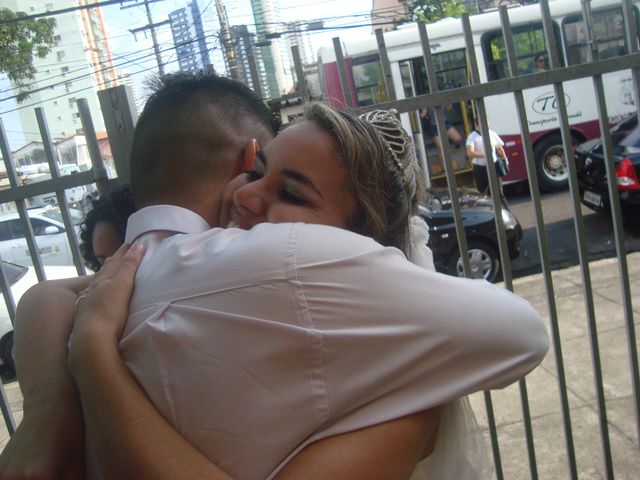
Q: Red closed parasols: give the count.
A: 0